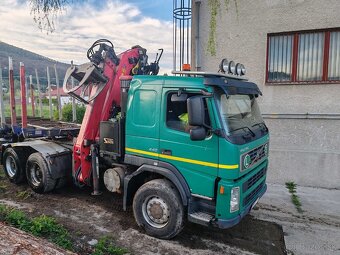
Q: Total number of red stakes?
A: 3